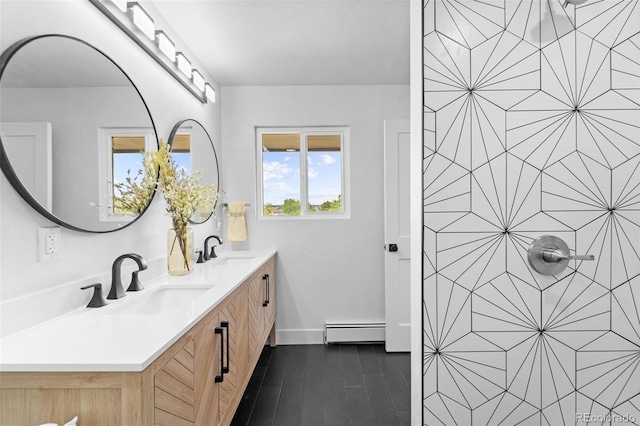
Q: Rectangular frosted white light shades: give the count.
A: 6